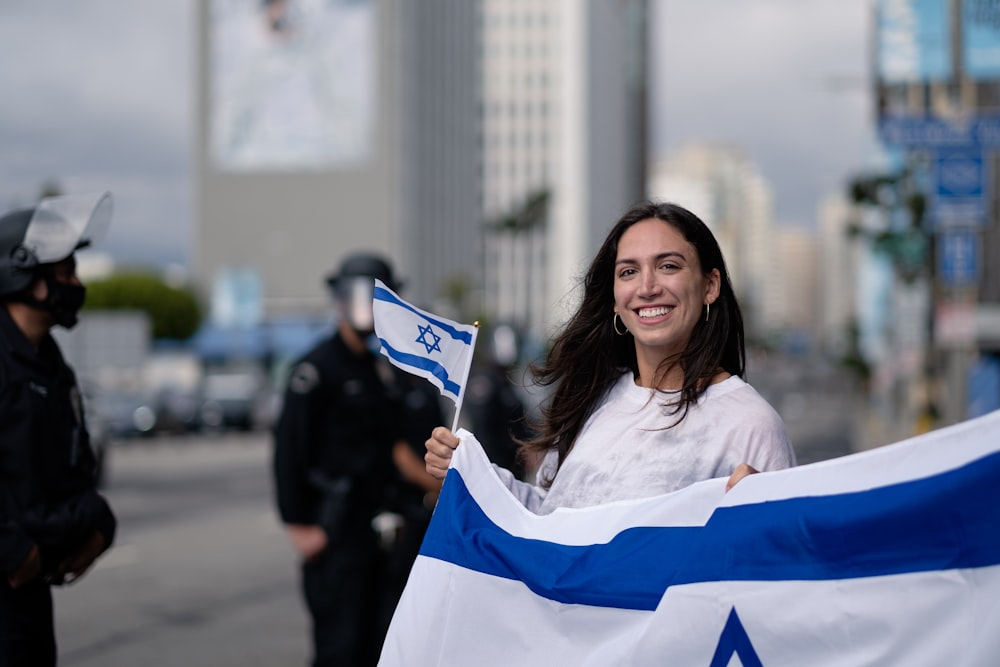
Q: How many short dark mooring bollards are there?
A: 0